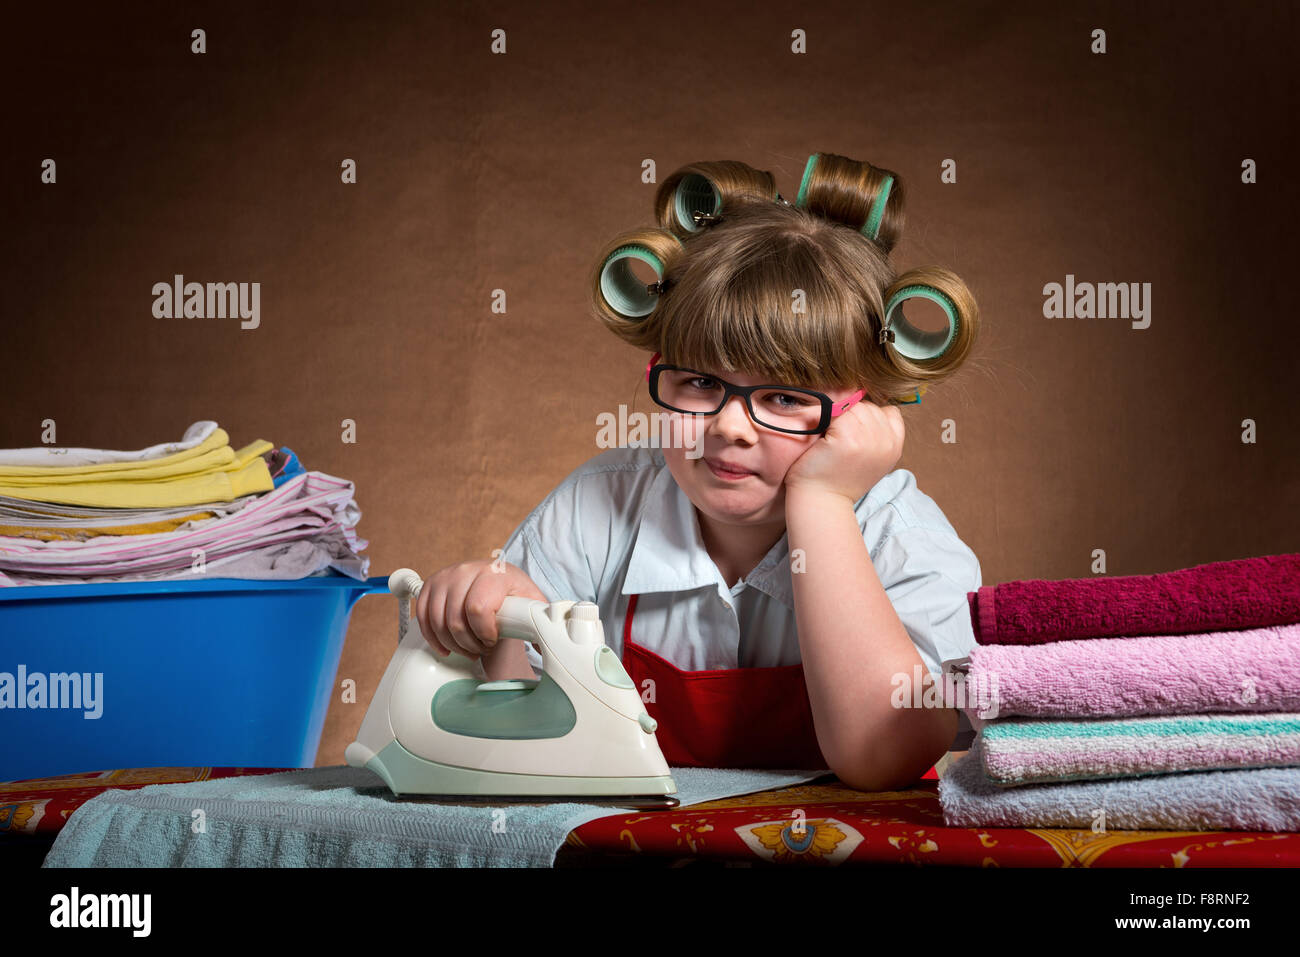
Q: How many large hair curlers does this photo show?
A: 4